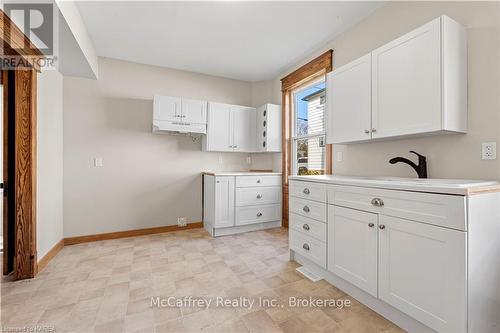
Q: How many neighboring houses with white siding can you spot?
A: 1